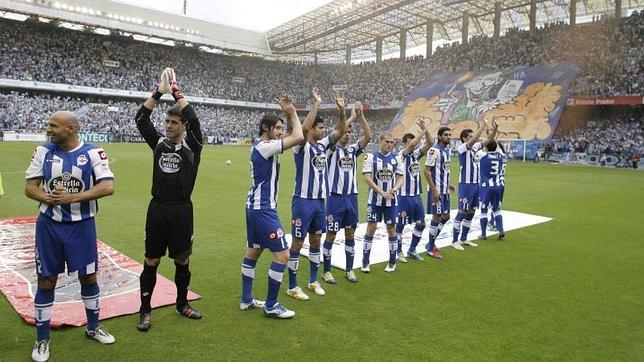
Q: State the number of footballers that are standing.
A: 11